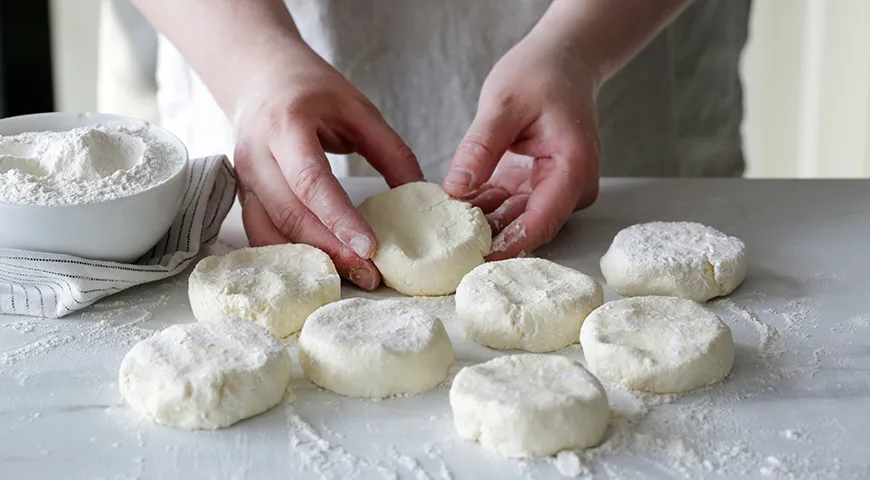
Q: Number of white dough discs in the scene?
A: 8